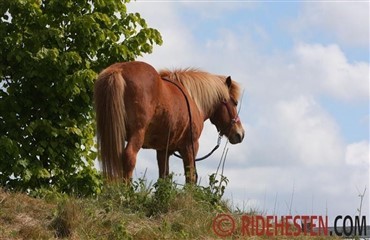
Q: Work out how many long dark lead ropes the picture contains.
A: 1